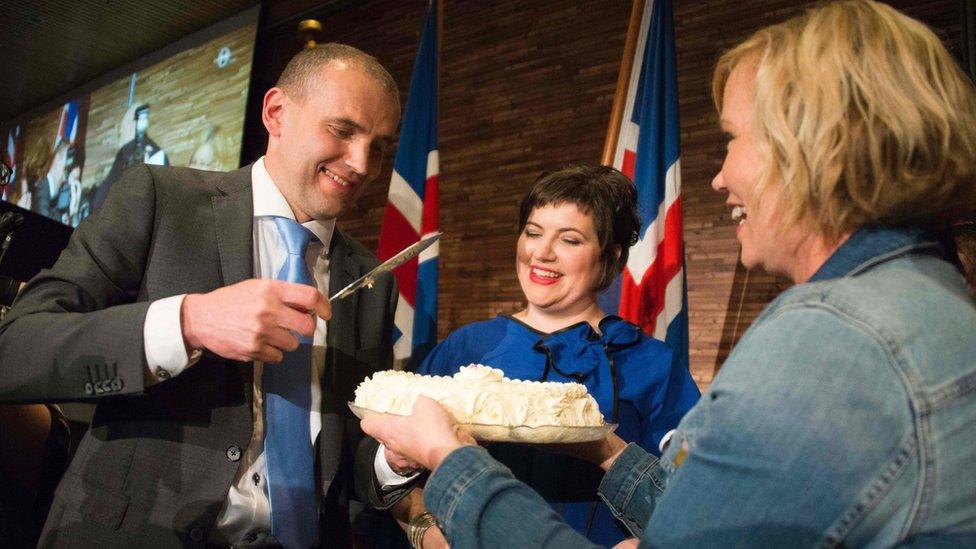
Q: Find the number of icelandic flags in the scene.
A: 2